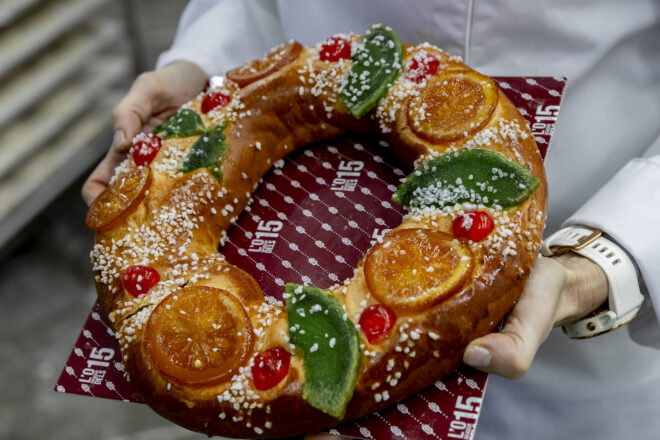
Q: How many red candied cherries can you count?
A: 8